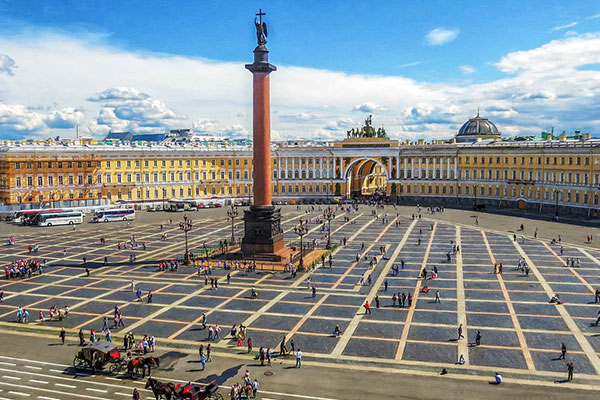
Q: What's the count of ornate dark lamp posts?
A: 4